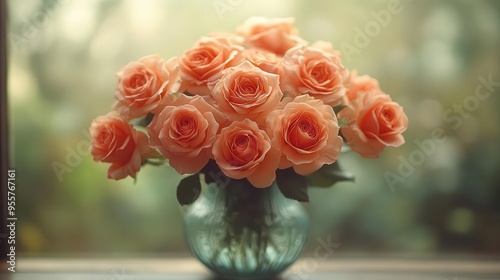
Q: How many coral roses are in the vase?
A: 12